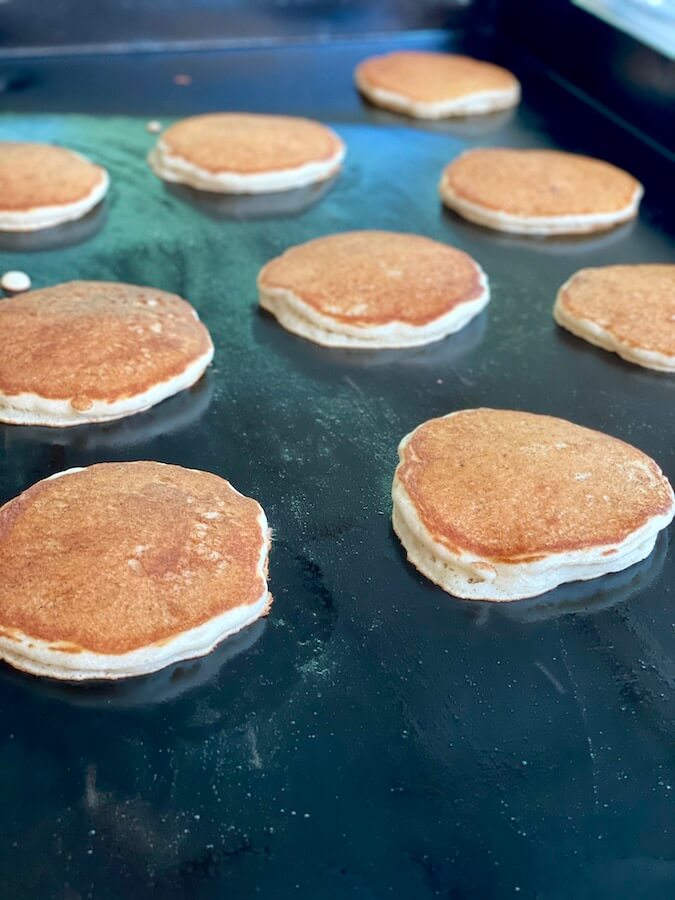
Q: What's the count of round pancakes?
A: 9